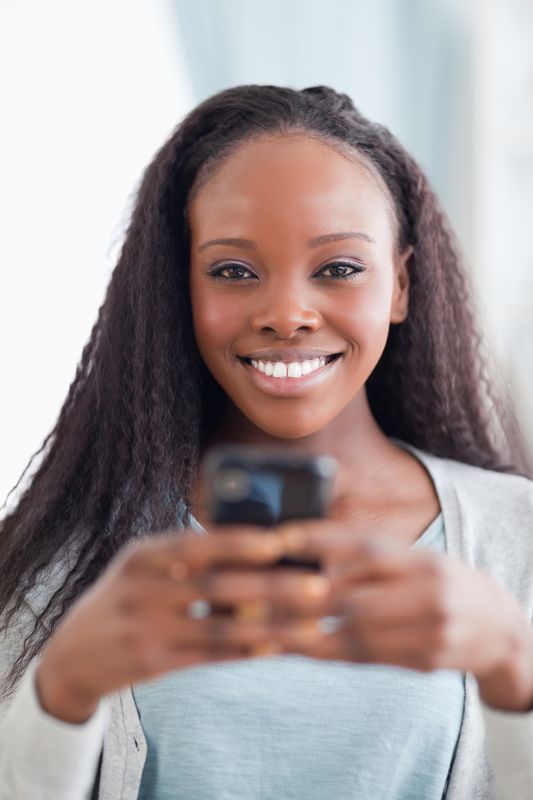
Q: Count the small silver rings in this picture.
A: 2